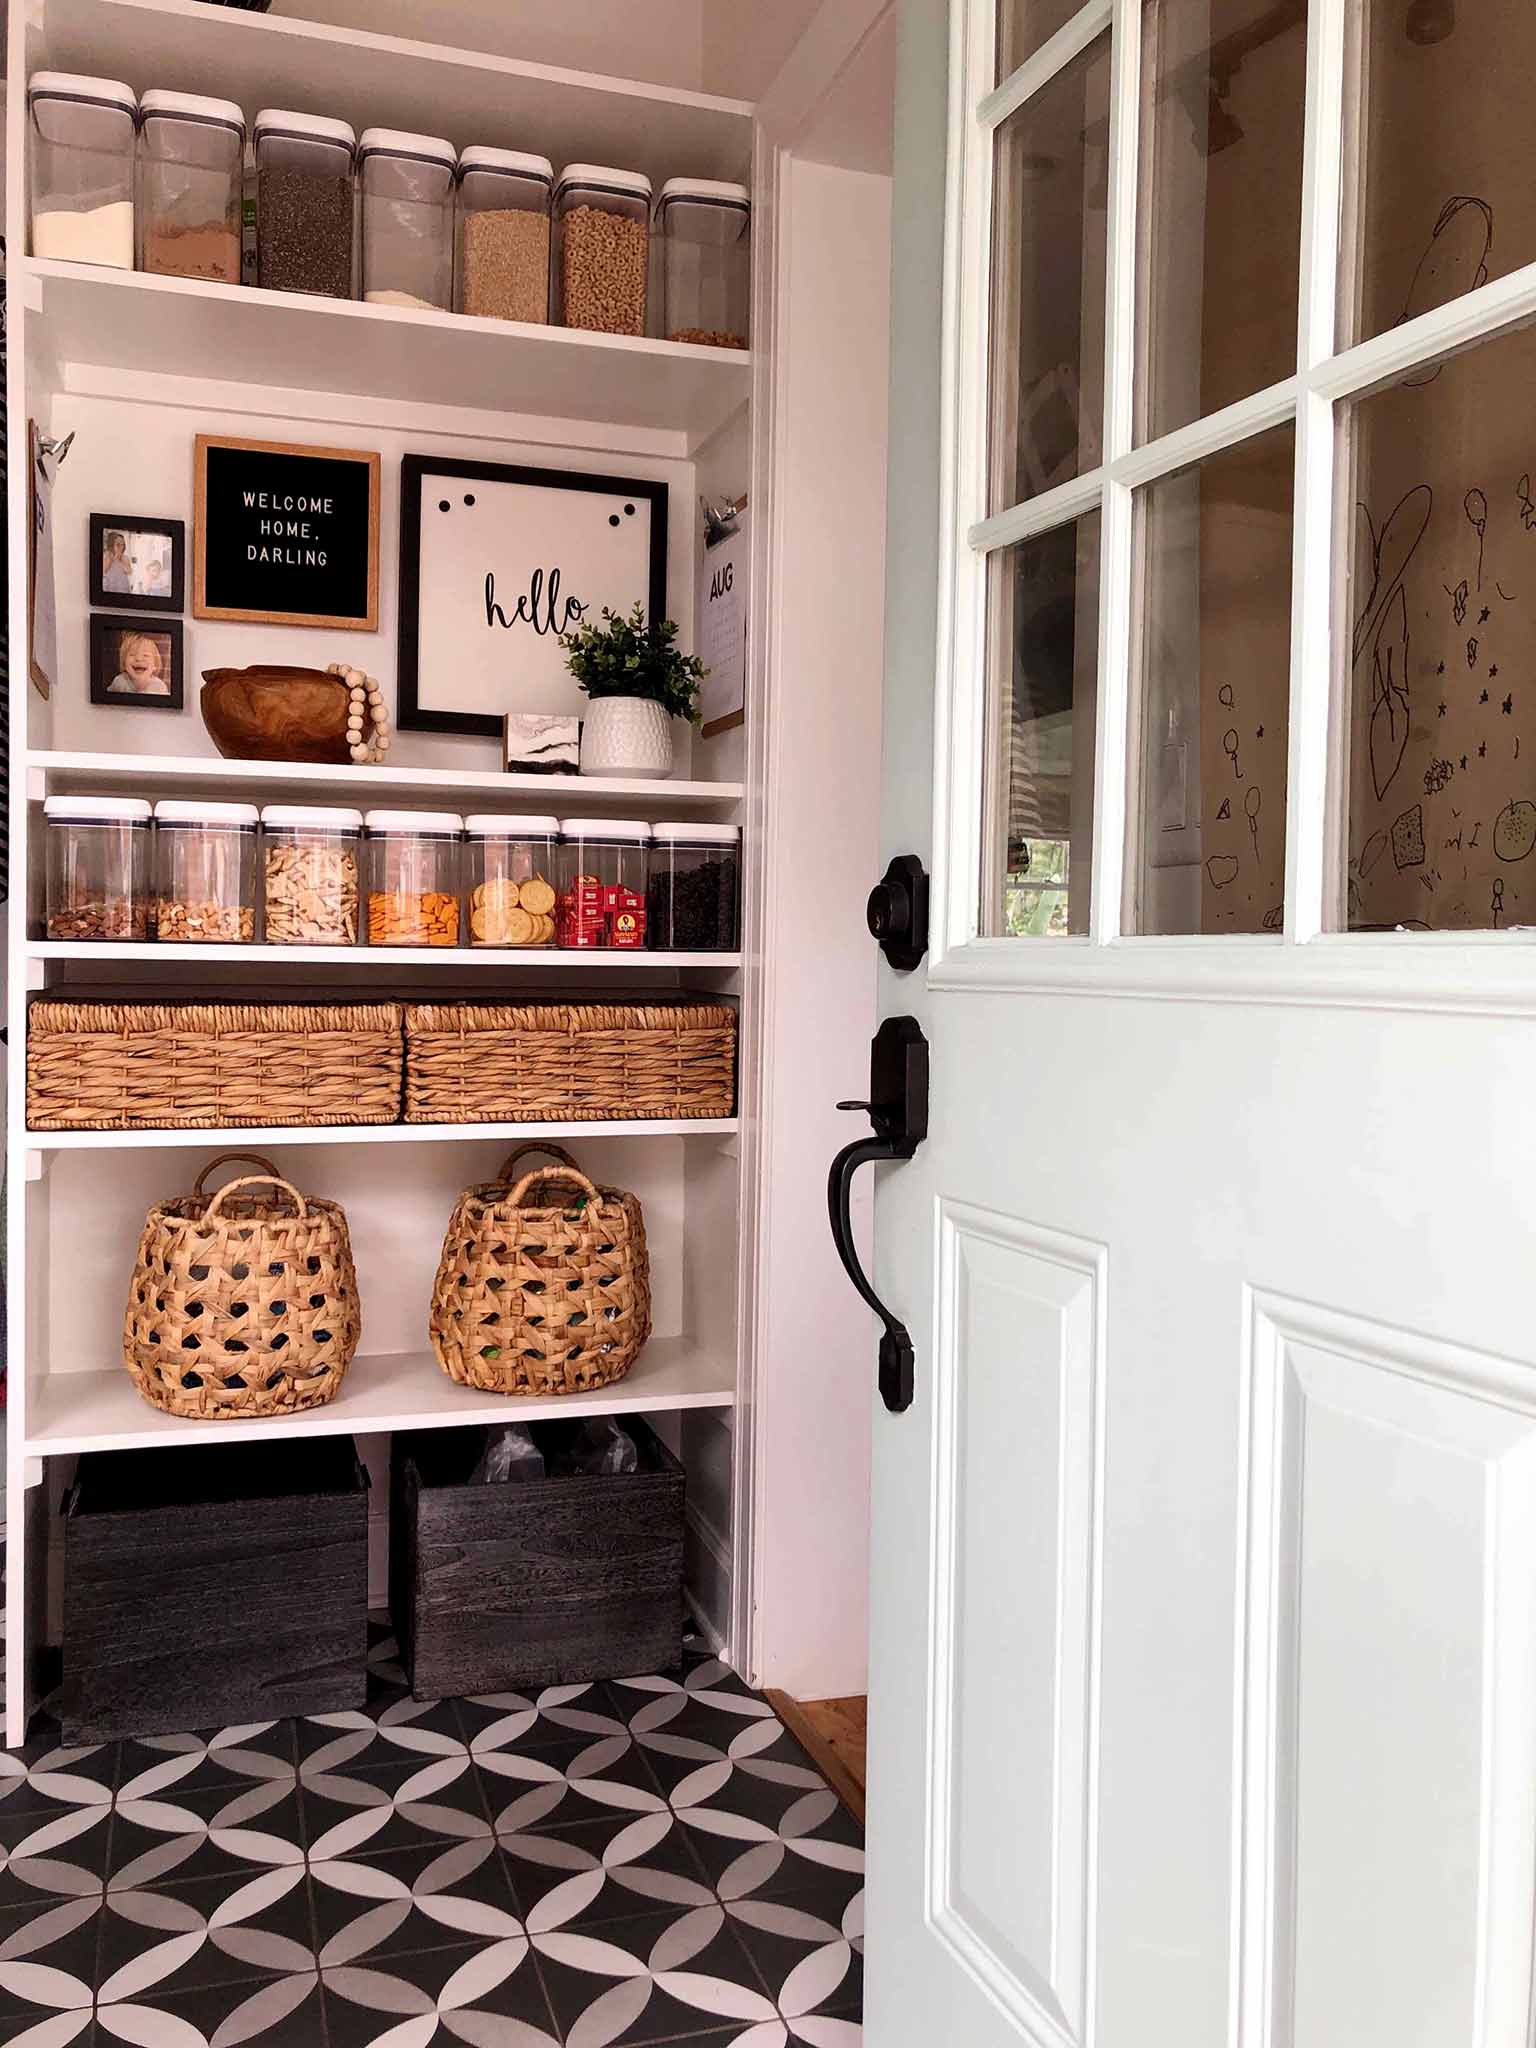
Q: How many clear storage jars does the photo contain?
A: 14